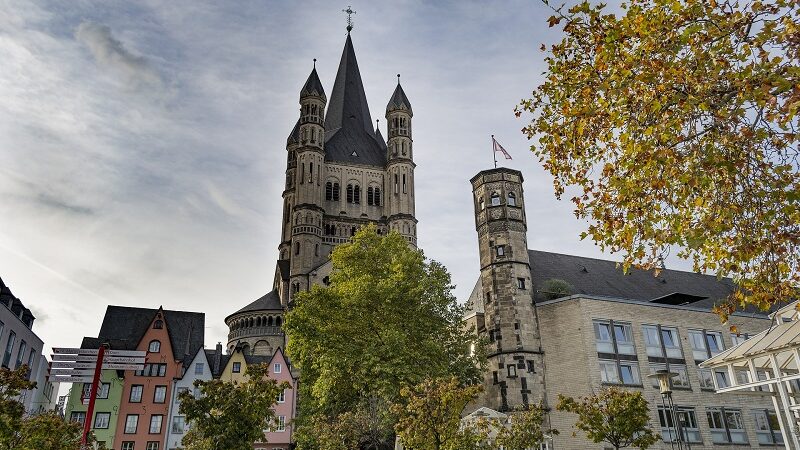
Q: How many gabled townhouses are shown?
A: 5